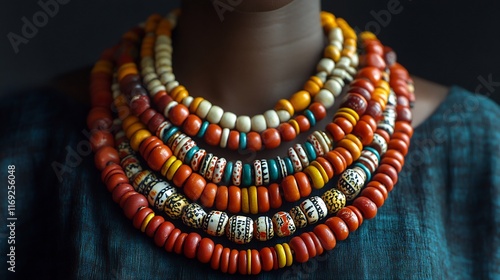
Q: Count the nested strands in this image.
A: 6